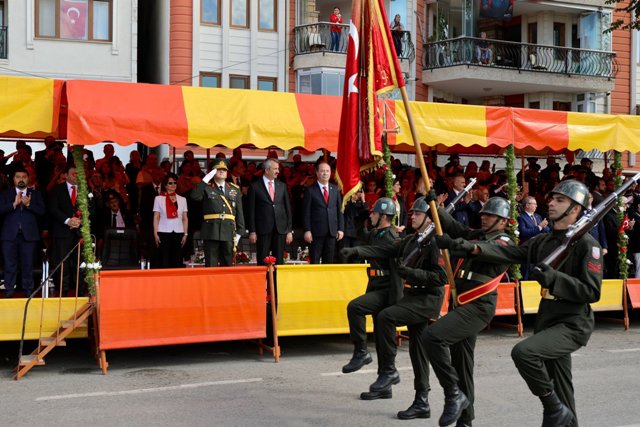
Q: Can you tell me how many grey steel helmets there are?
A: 4